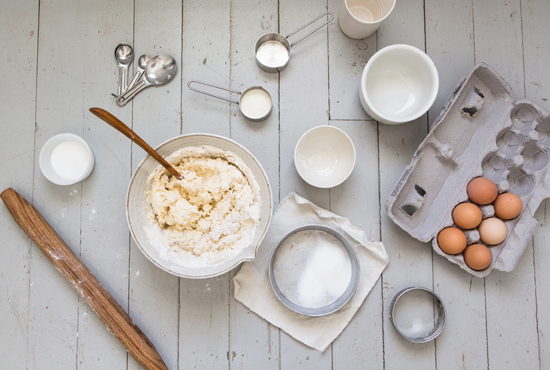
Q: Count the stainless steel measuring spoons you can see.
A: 3